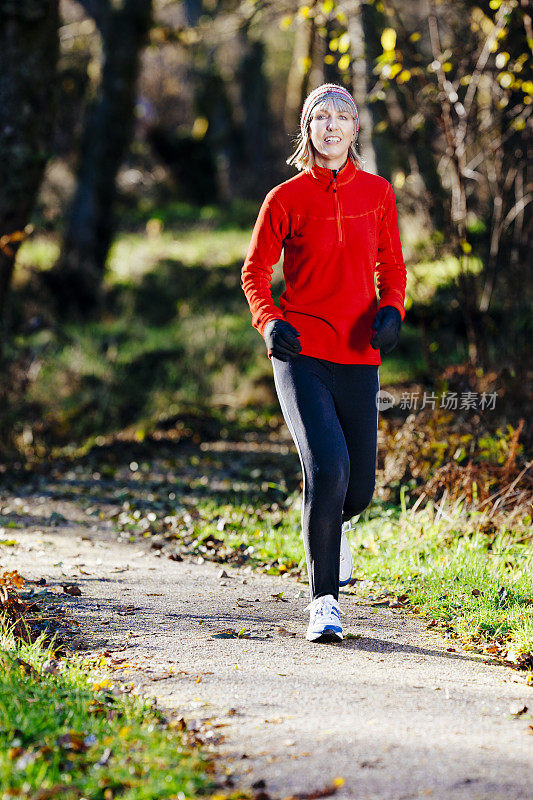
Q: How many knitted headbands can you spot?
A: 1